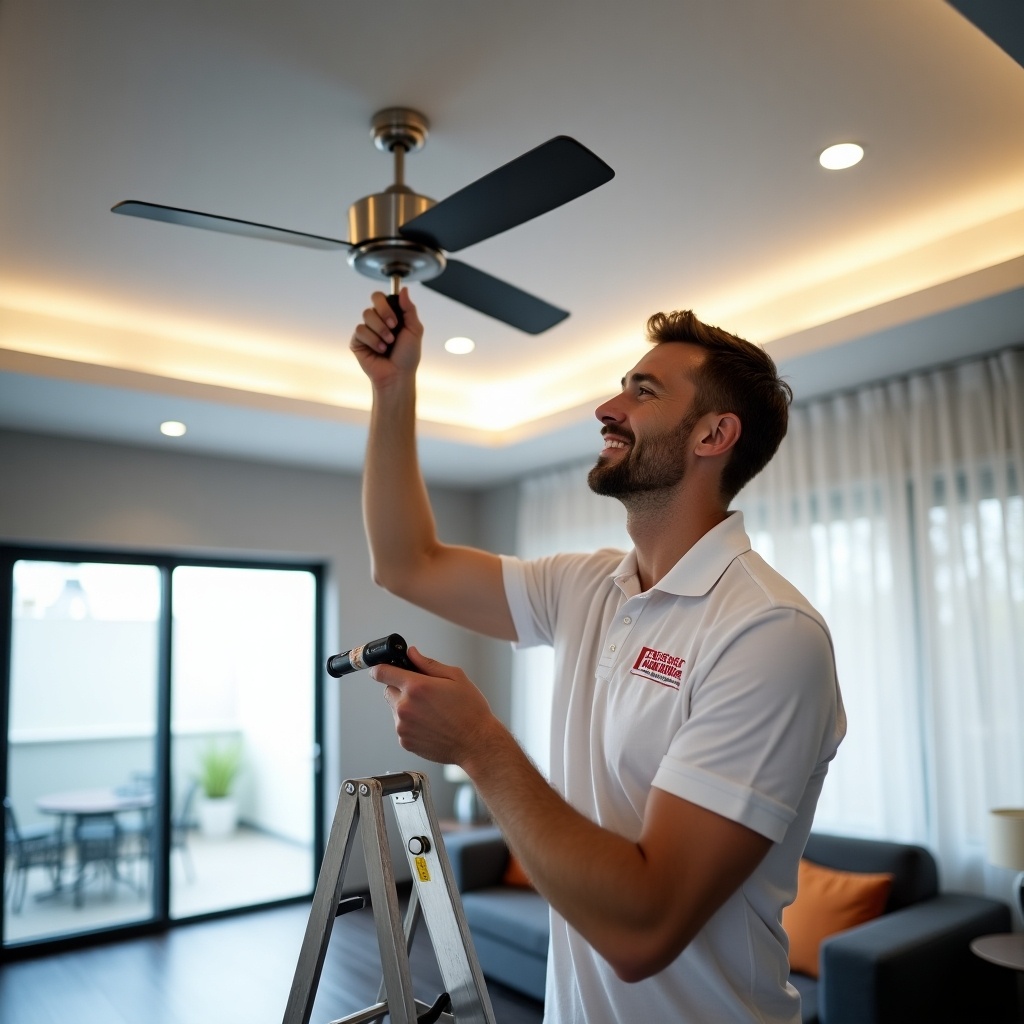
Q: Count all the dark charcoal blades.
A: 3